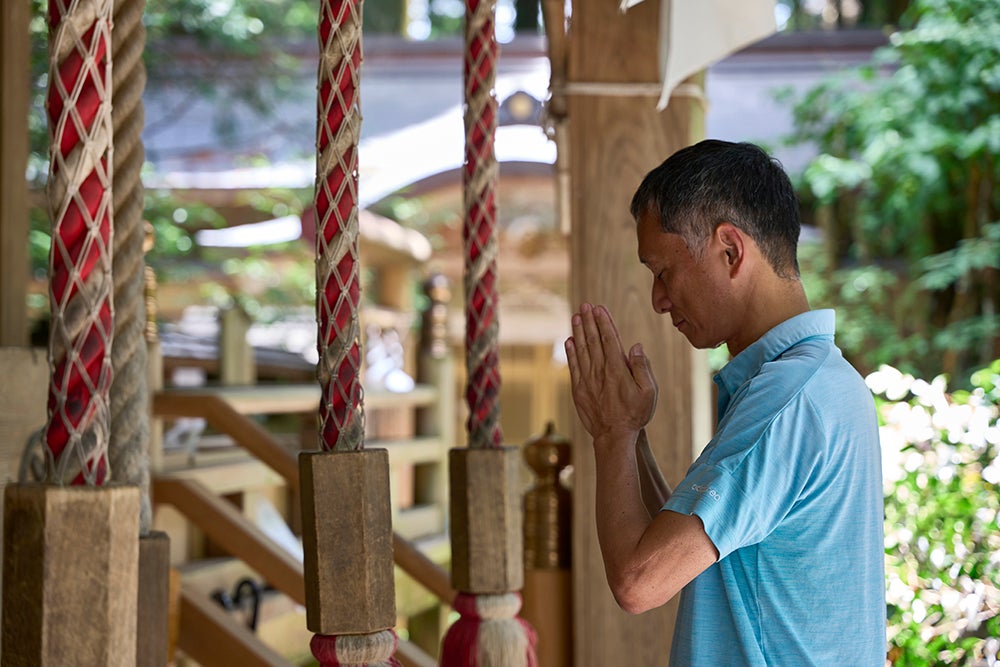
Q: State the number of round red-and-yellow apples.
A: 0